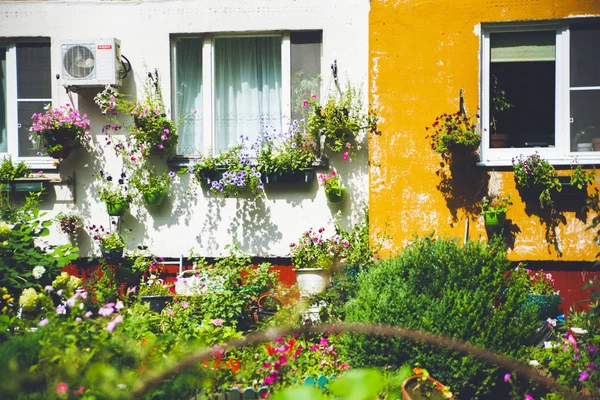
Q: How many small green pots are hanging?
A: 4